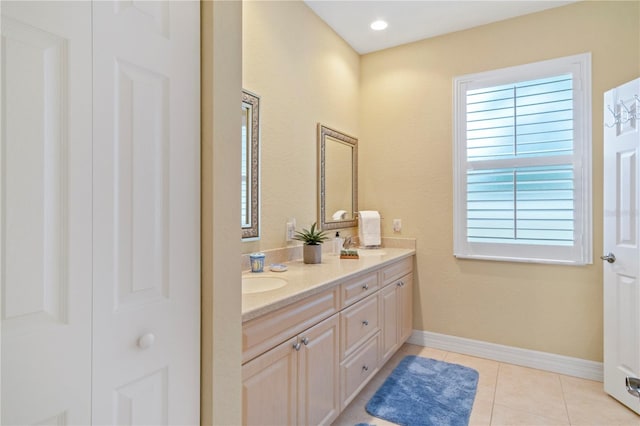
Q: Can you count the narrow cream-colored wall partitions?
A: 1